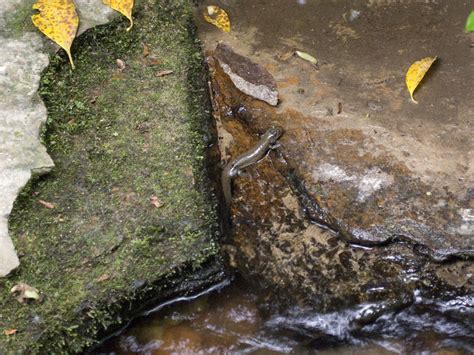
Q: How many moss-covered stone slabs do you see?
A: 1